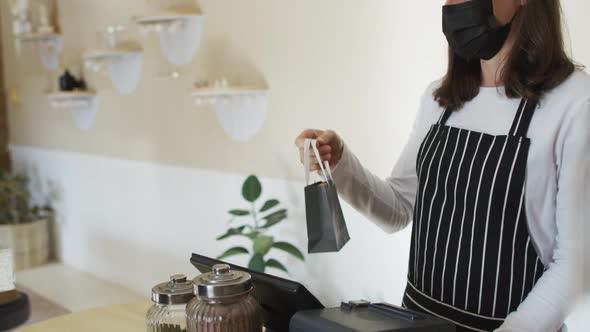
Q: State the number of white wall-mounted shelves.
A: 5